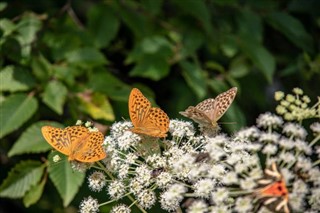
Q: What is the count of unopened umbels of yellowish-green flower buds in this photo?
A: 1